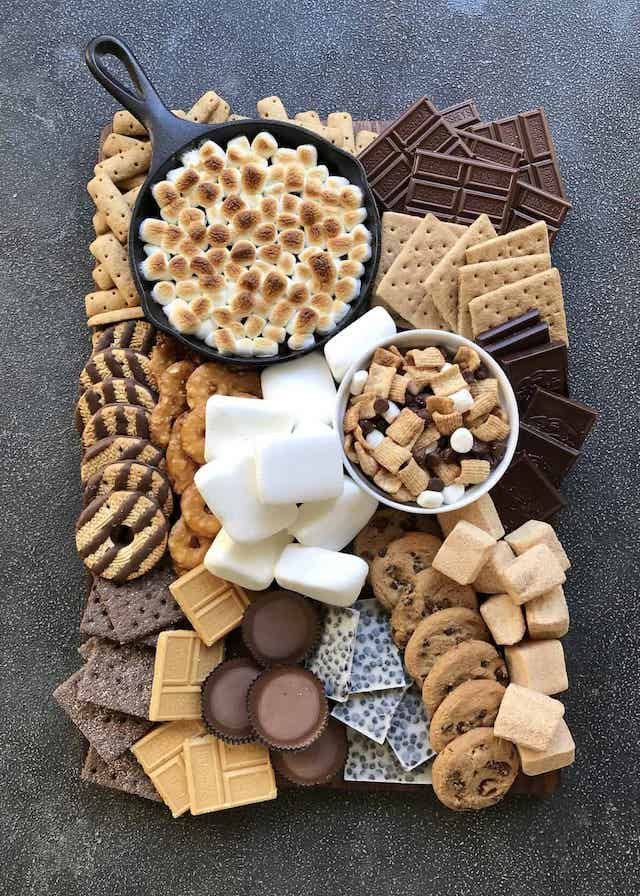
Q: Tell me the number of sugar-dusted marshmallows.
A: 10